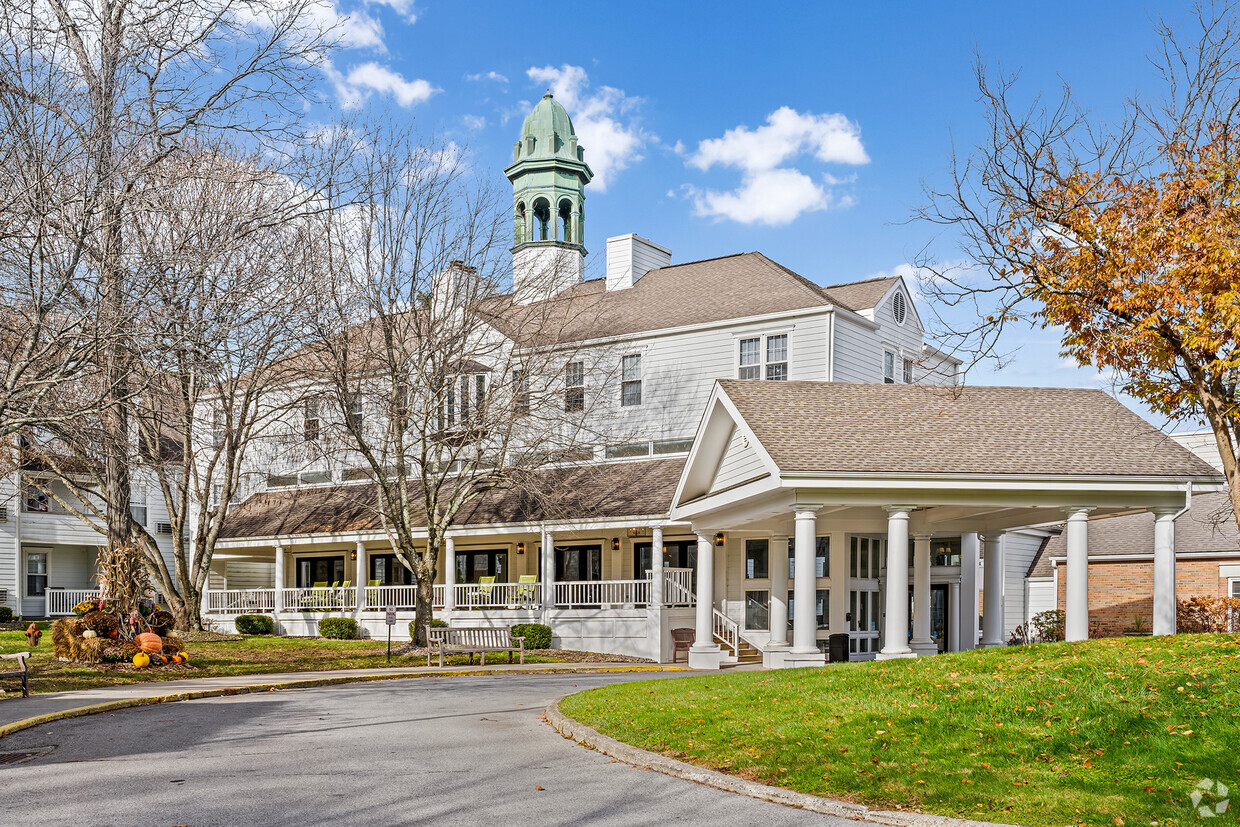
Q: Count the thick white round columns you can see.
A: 8